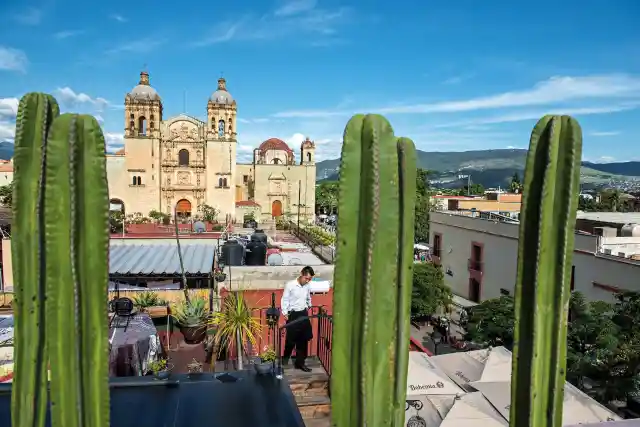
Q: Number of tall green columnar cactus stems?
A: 5